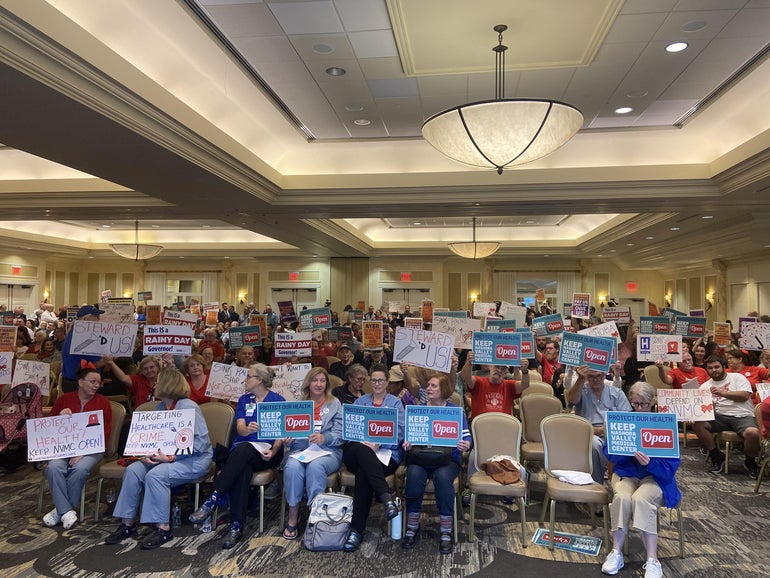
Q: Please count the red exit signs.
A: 4